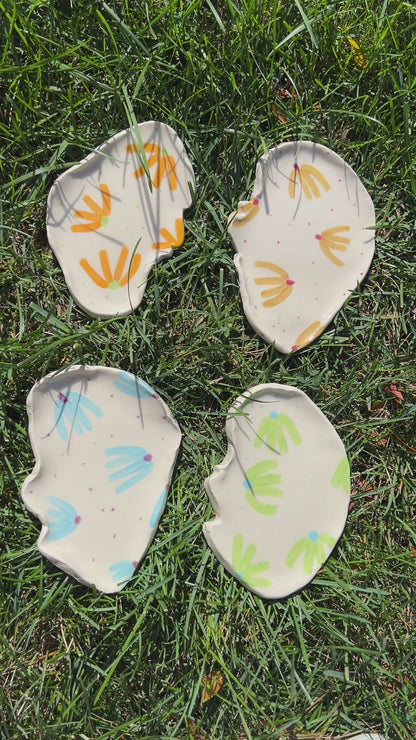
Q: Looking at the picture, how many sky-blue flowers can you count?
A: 6